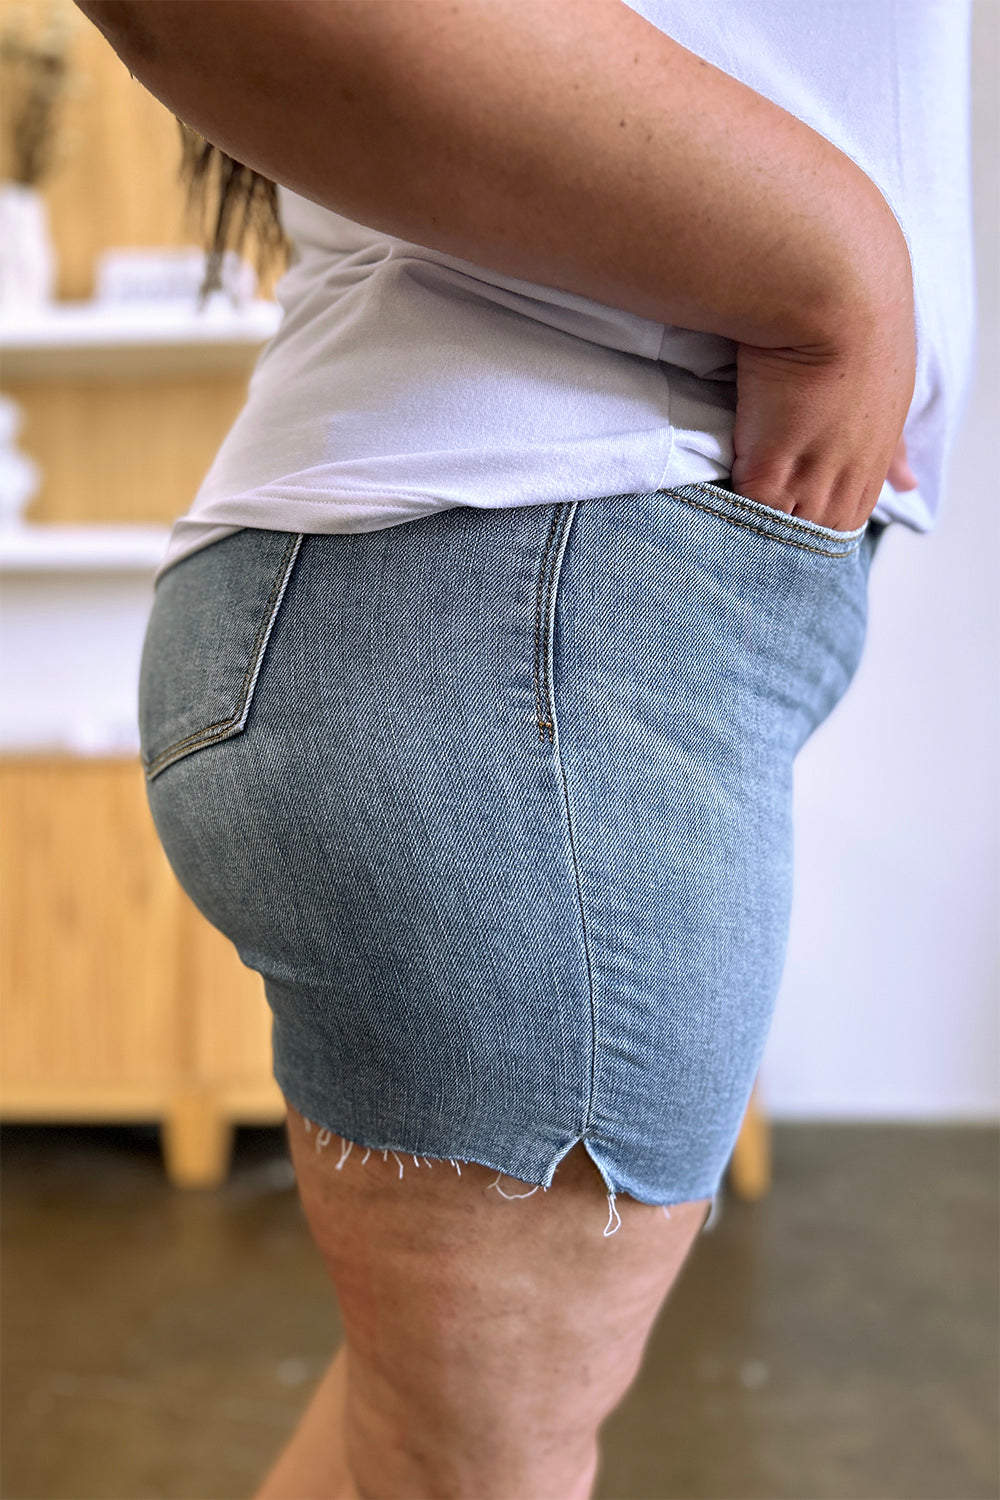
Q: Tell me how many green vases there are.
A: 0